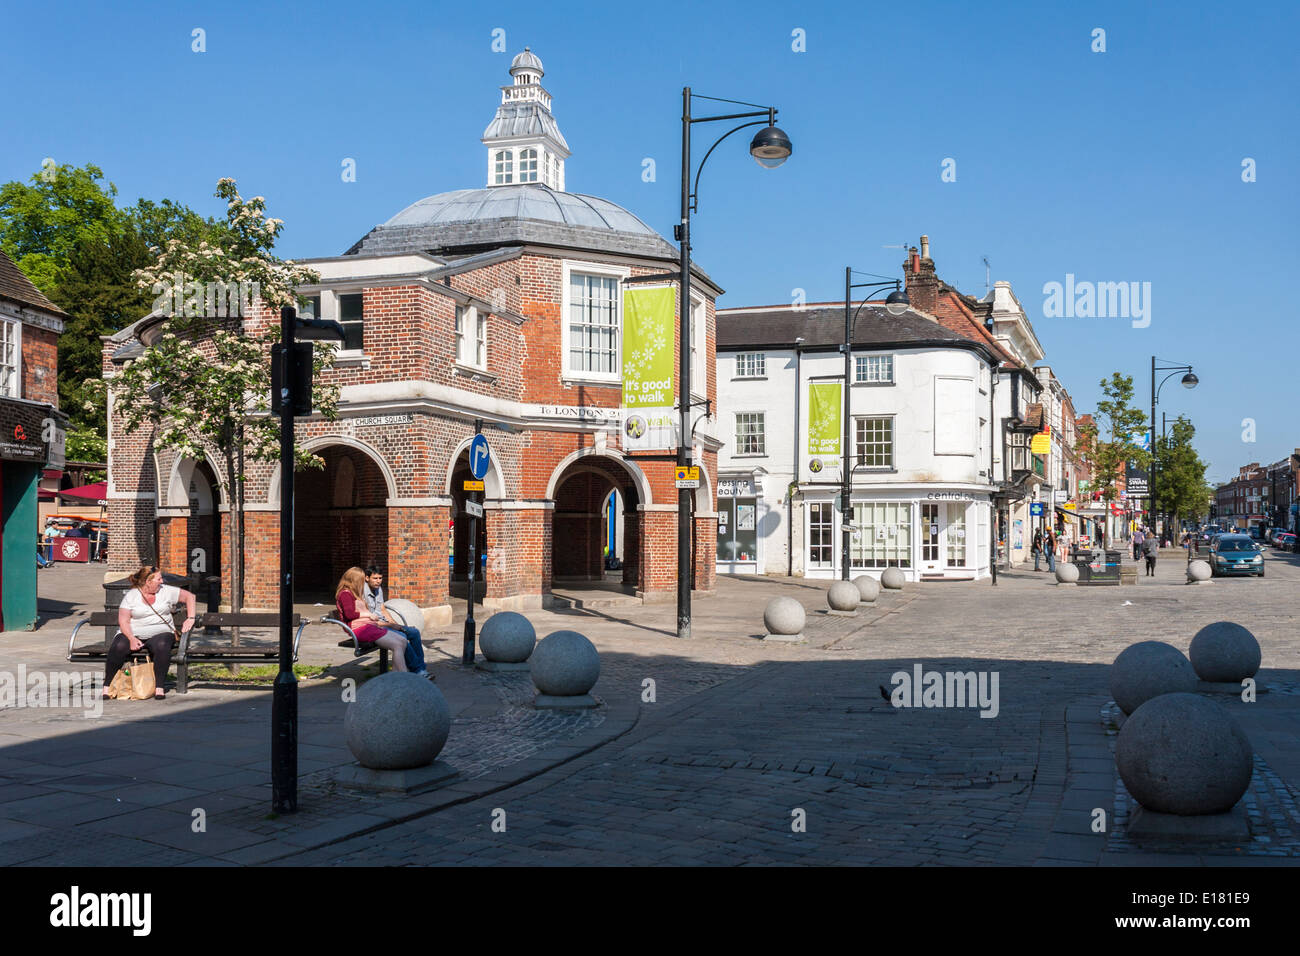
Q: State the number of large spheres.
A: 13